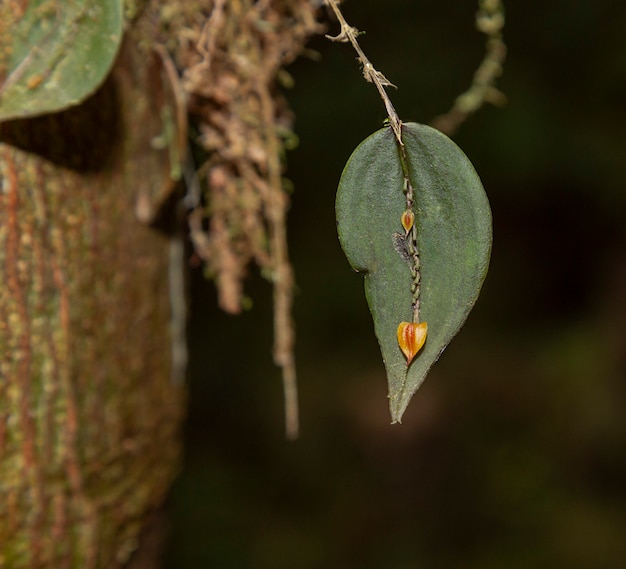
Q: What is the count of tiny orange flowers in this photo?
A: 2